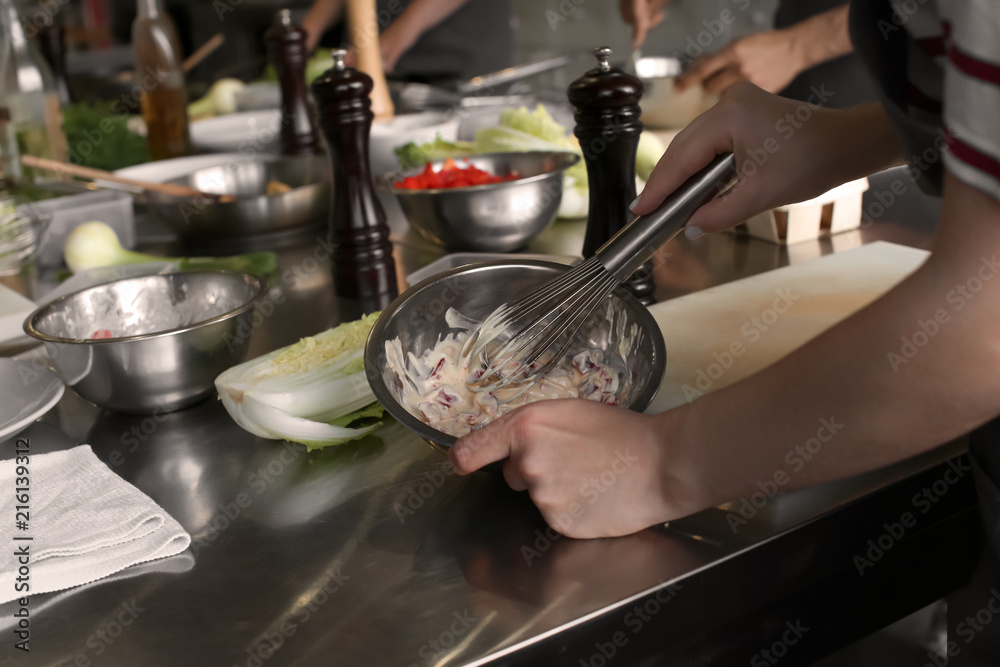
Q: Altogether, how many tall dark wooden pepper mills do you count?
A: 3